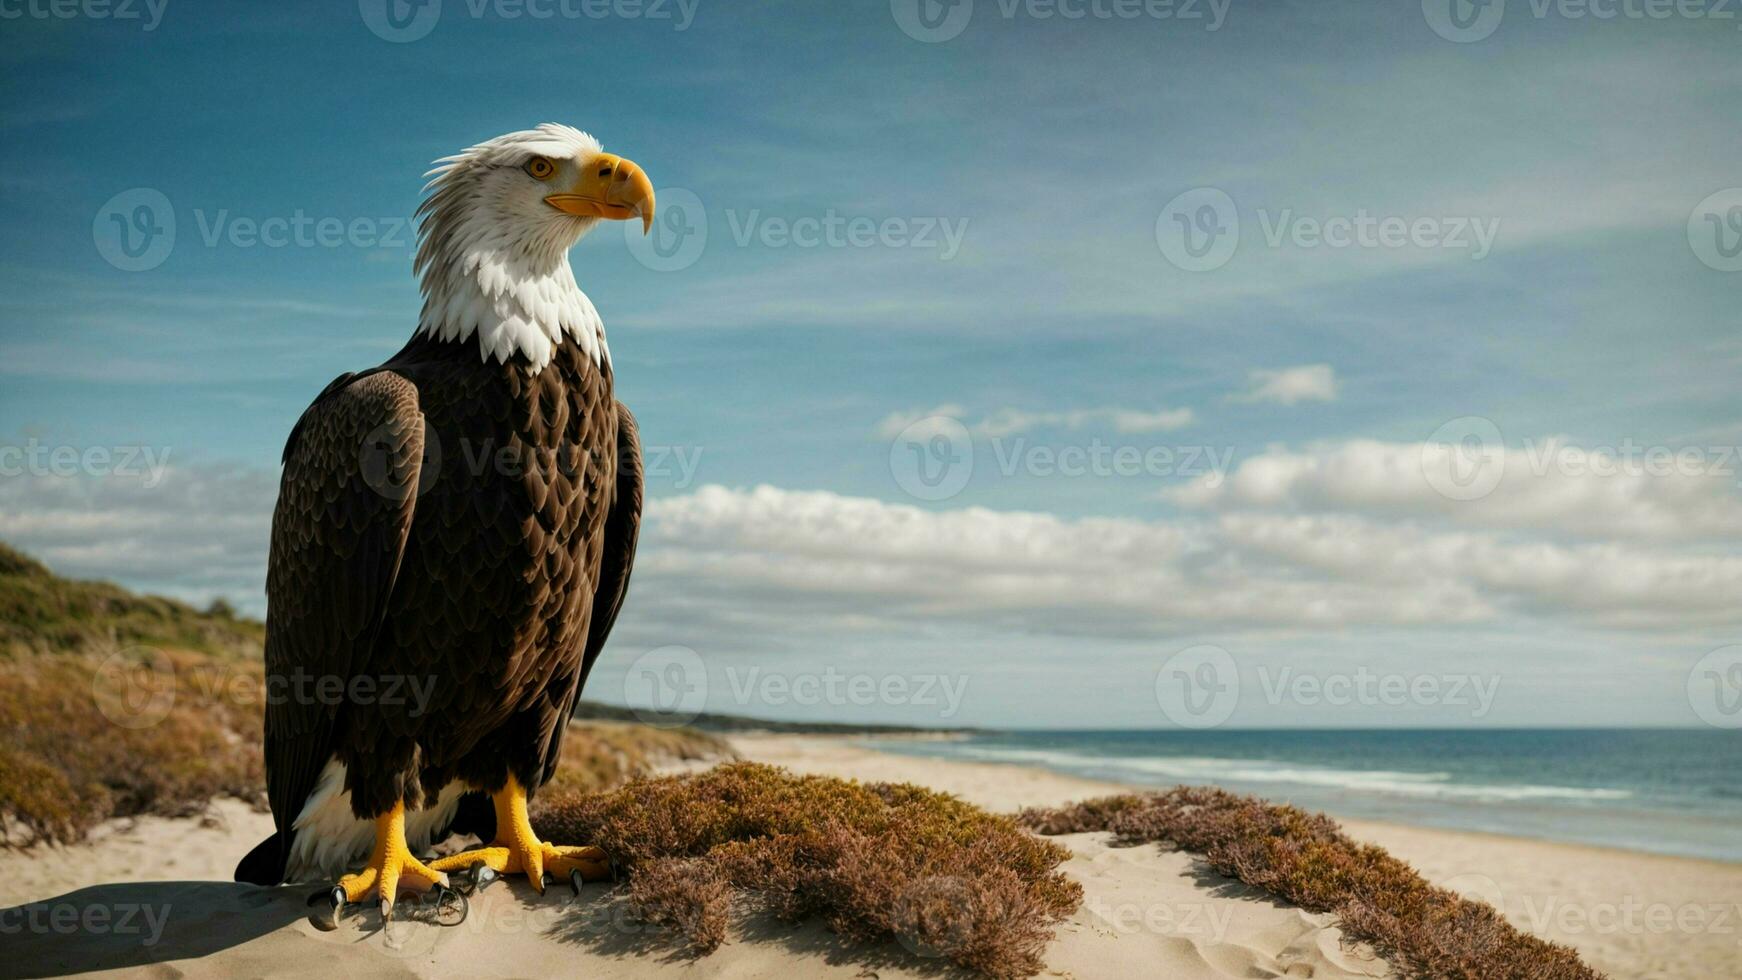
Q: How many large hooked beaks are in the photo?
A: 1